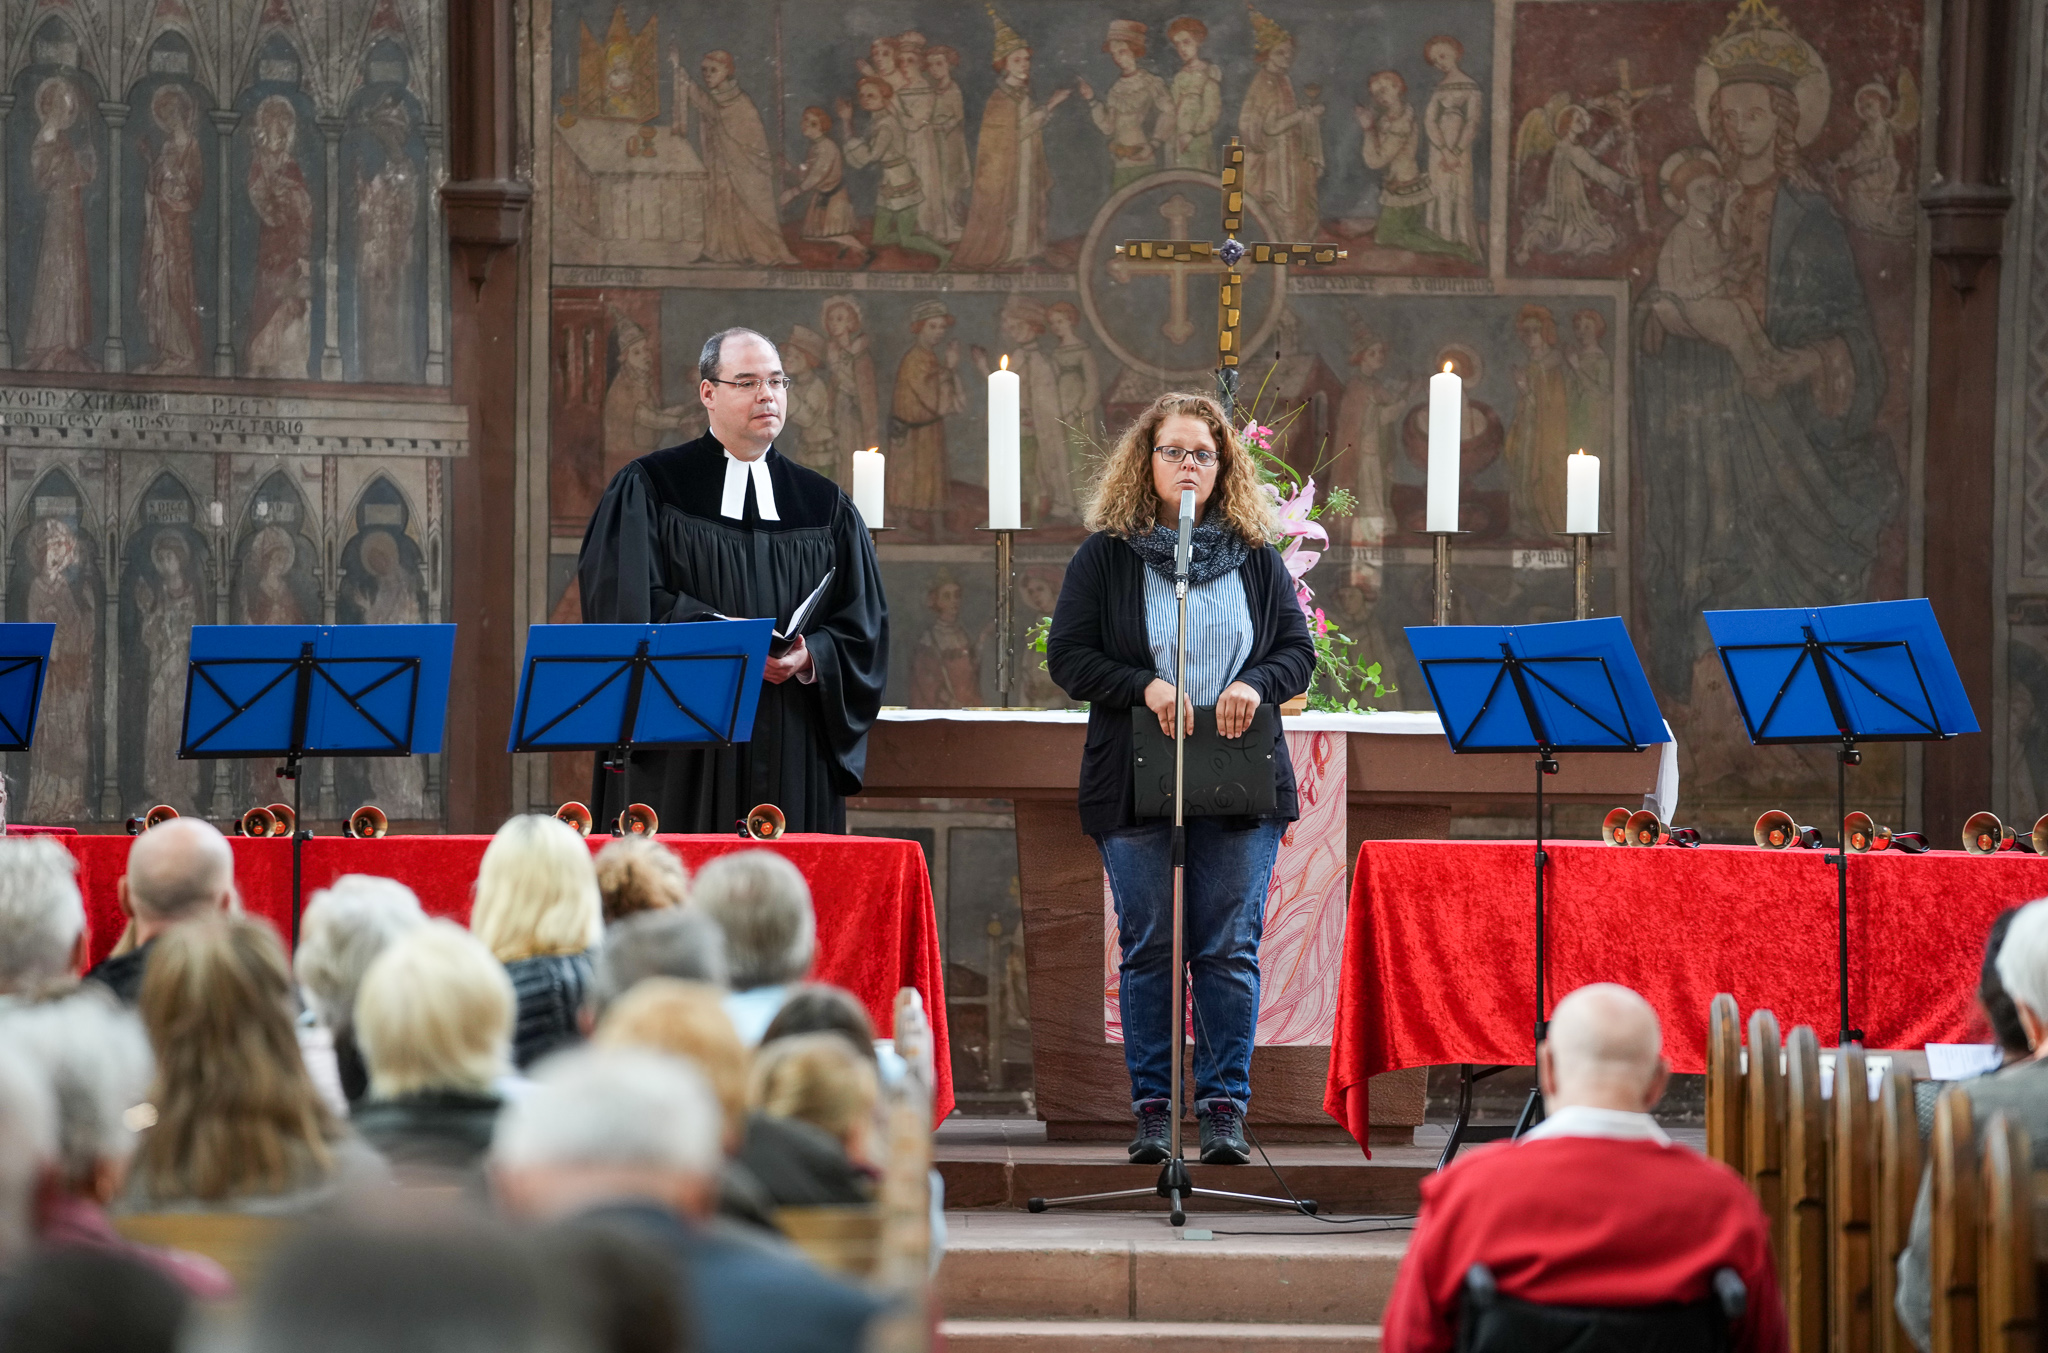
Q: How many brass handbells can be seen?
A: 13